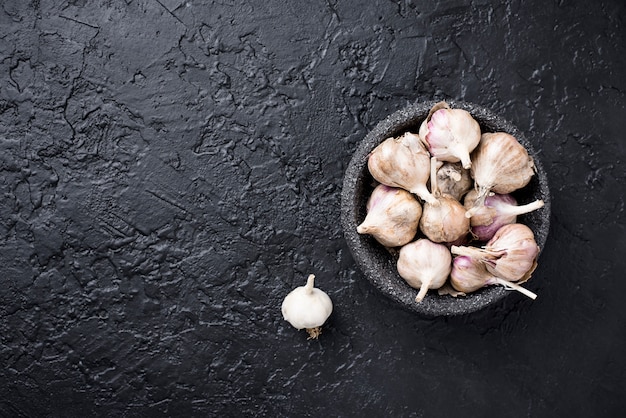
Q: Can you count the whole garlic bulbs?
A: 11